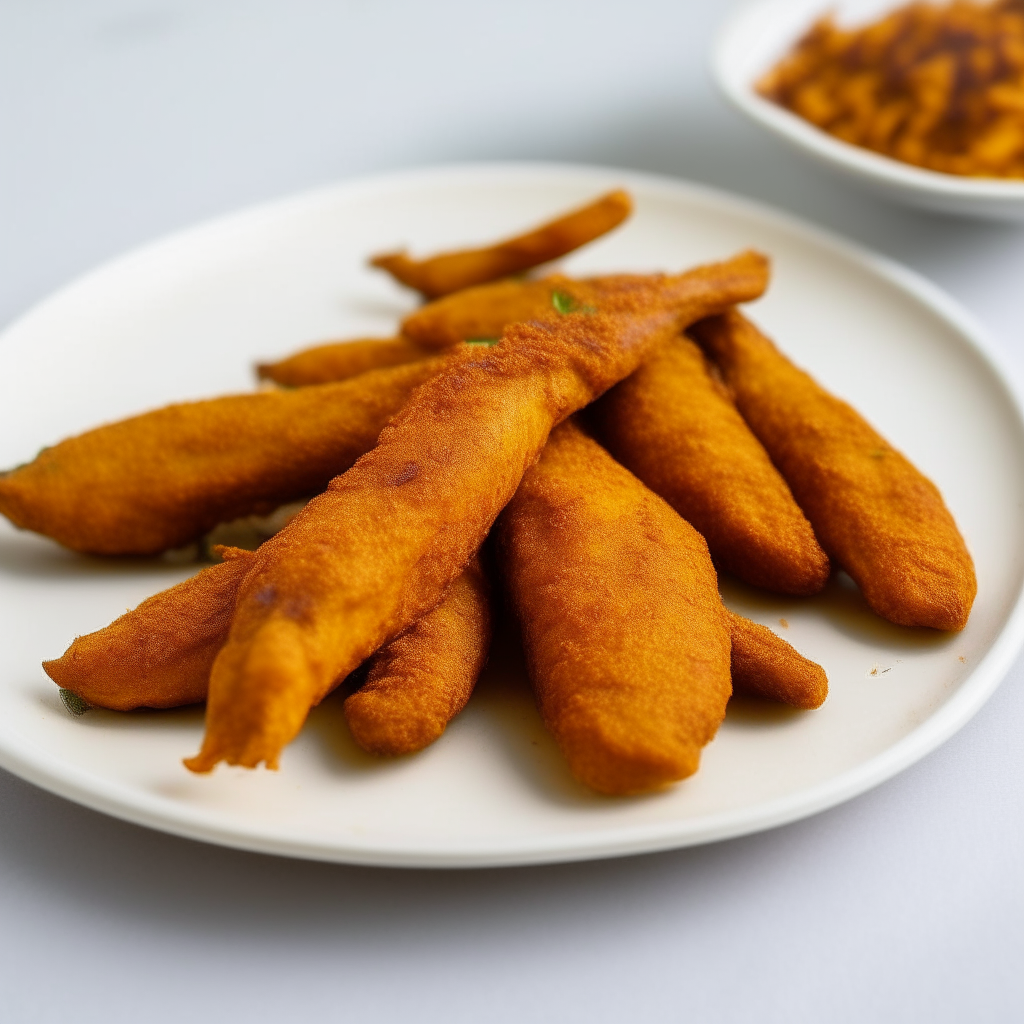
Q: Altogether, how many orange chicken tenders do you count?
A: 11